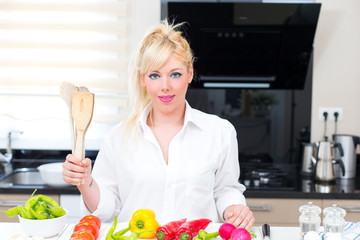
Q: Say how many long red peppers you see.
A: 2